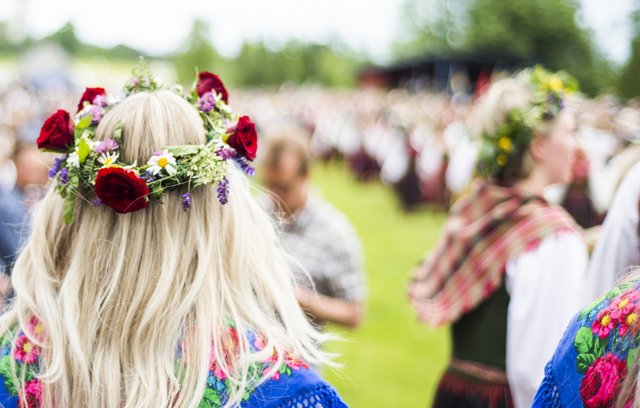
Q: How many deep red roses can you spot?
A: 5